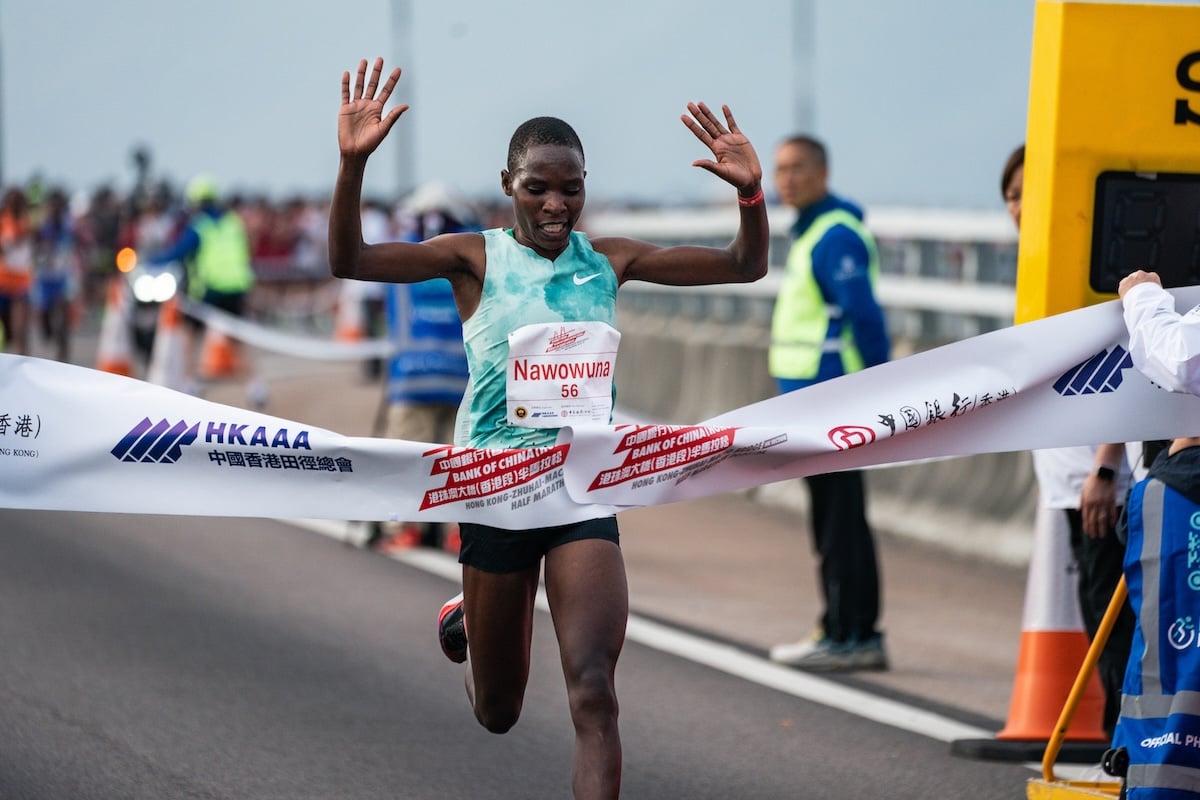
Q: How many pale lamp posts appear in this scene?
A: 2